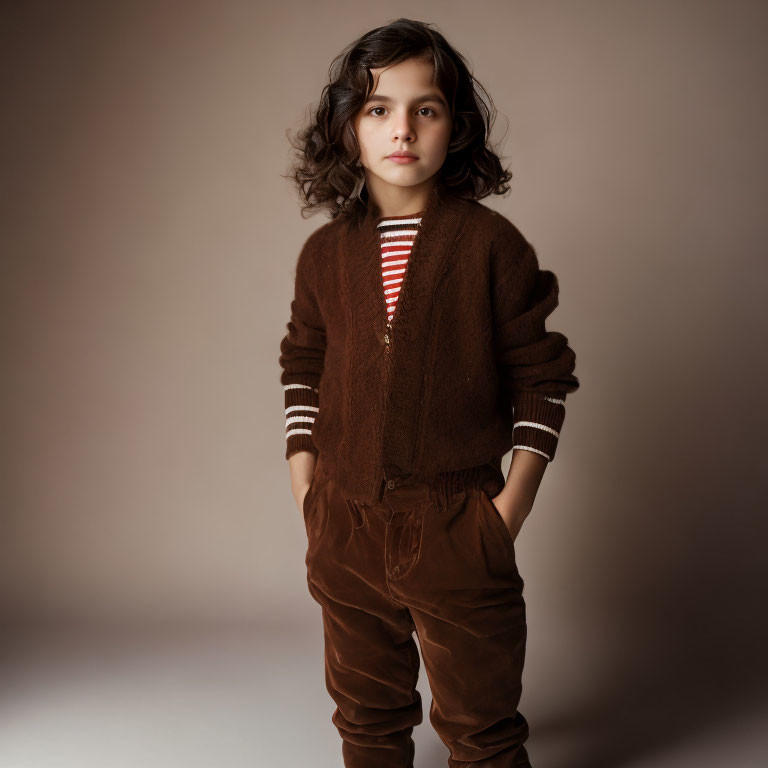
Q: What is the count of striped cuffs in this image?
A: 2